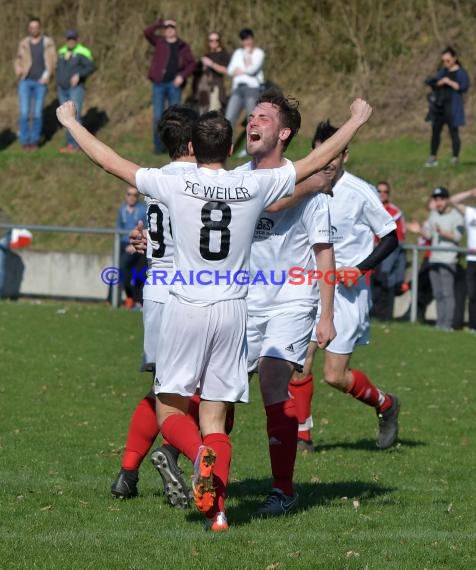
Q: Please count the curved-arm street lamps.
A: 0